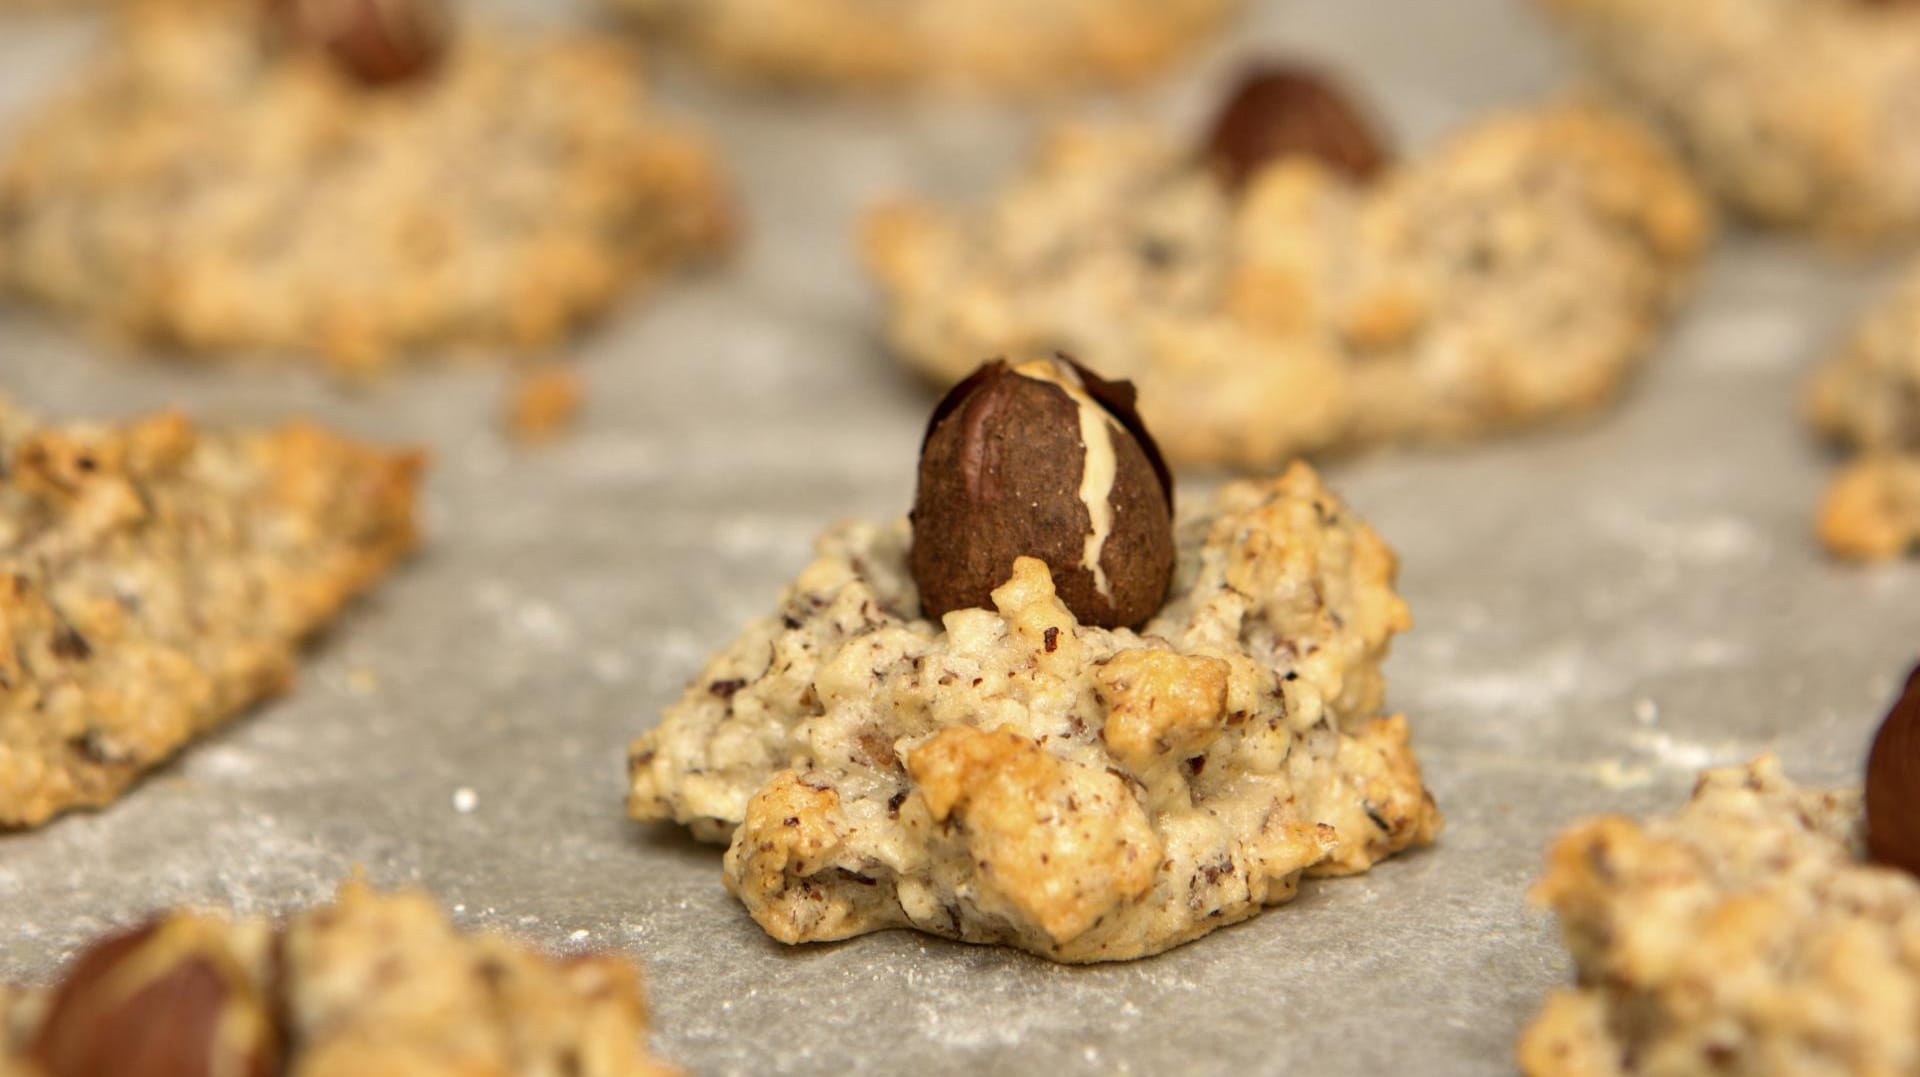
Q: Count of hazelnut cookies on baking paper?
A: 9